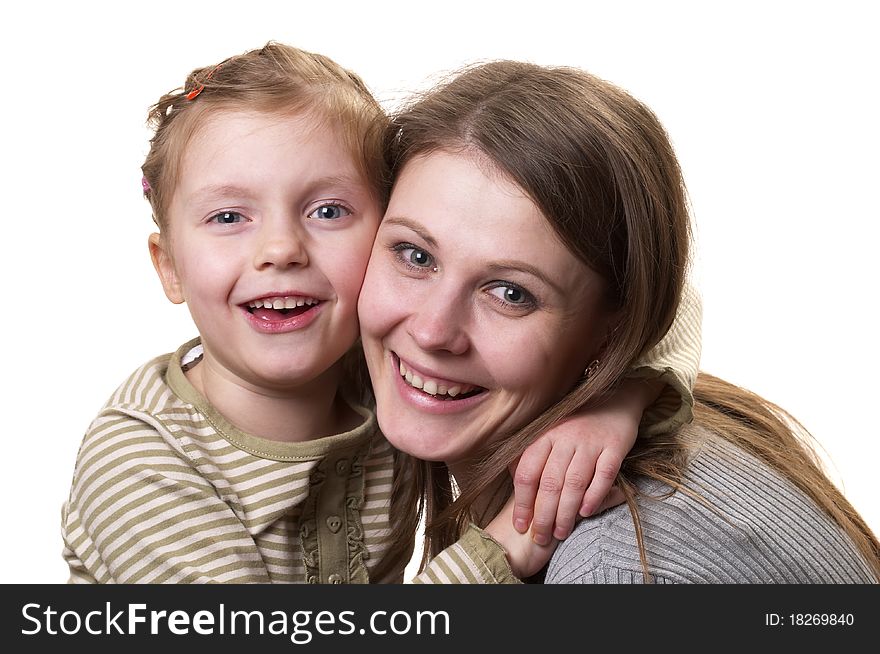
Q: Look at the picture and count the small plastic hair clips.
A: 2